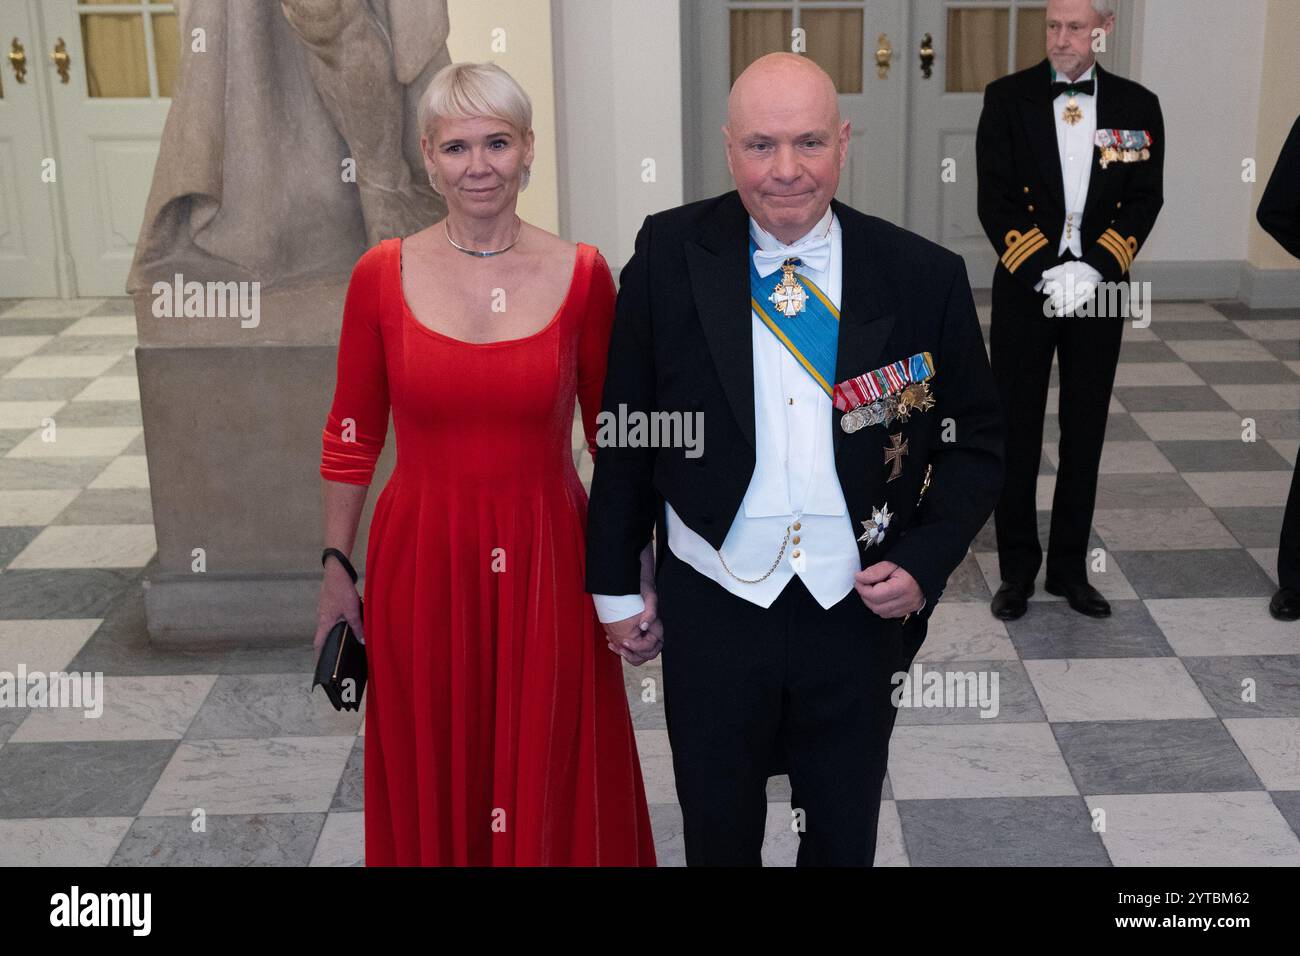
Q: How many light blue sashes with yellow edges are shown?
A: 1